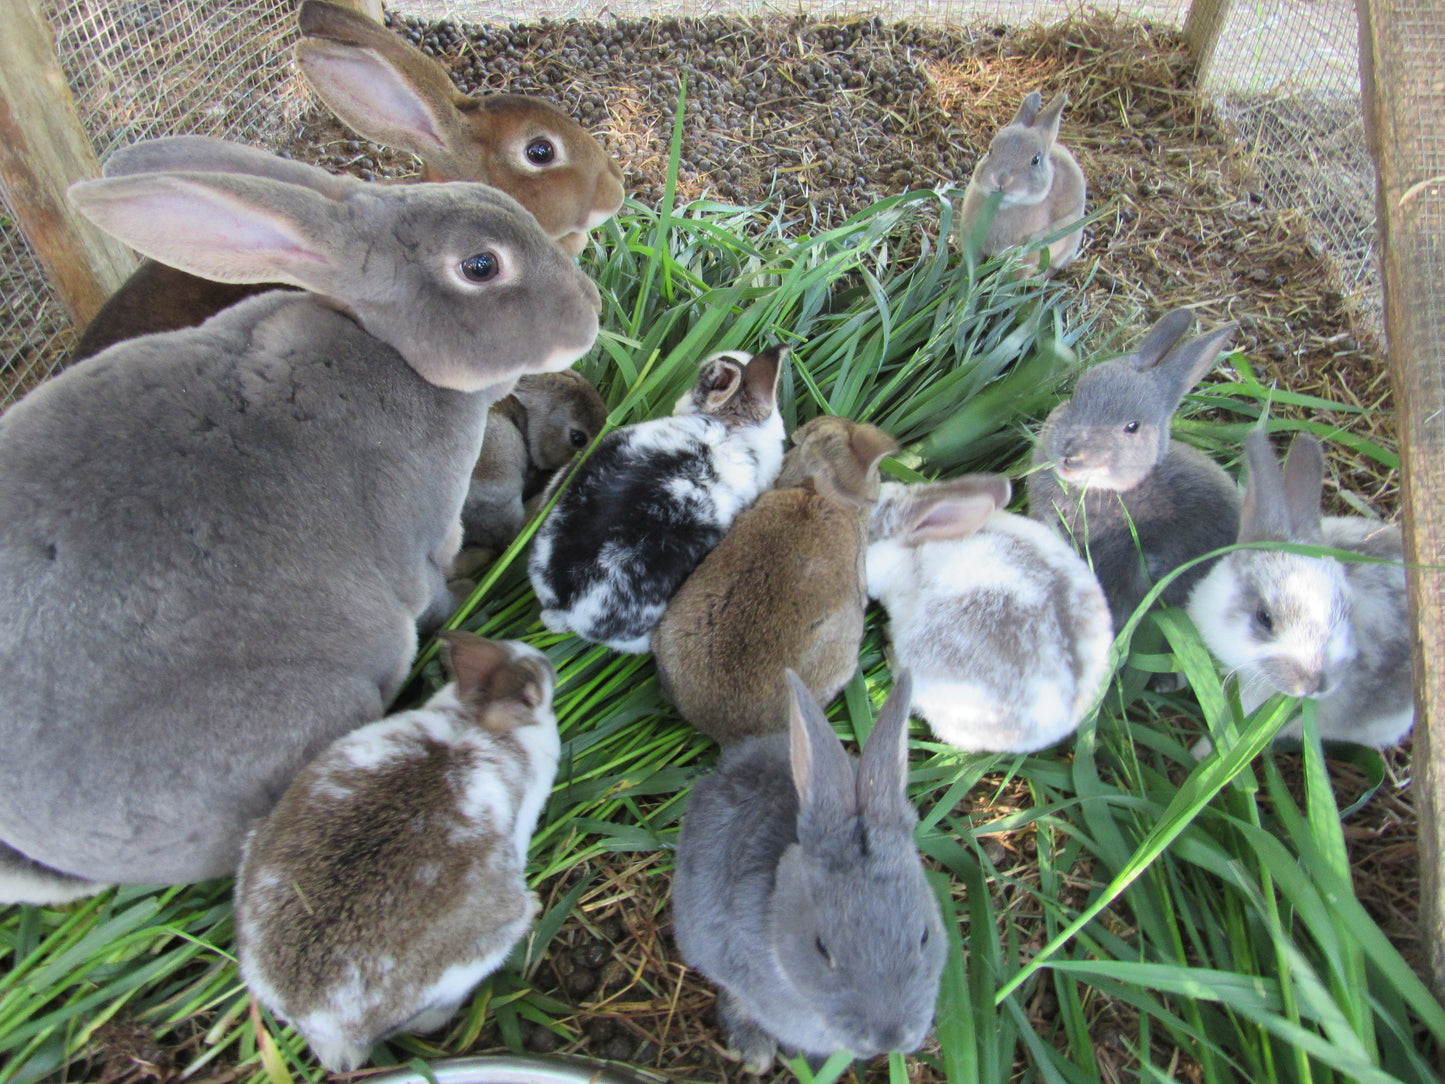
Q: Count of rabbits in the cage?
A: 11